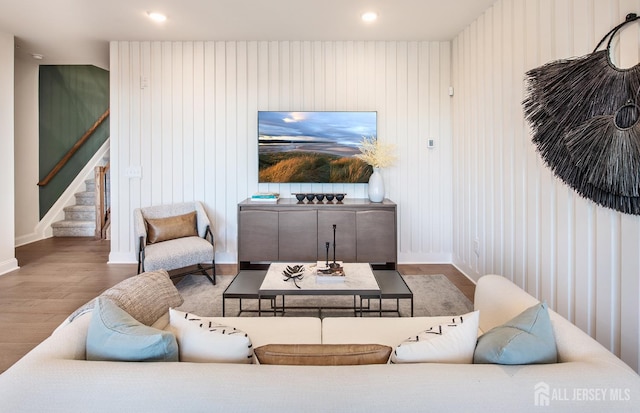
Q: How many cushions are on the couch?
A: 6